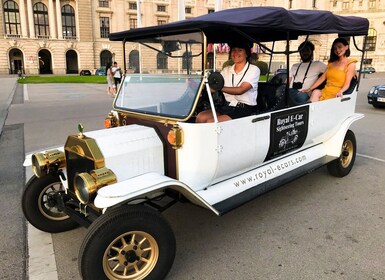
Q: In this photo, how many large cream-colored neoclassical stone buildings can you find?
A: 1